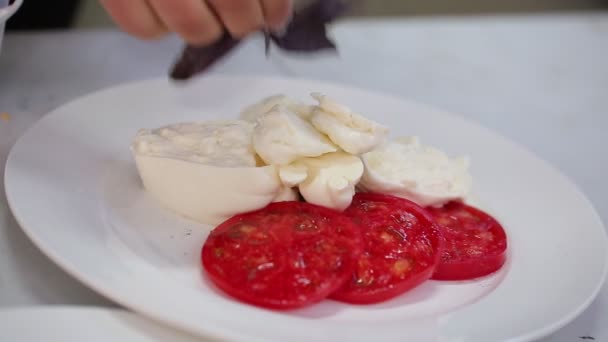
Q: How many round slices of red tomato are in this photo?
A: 3